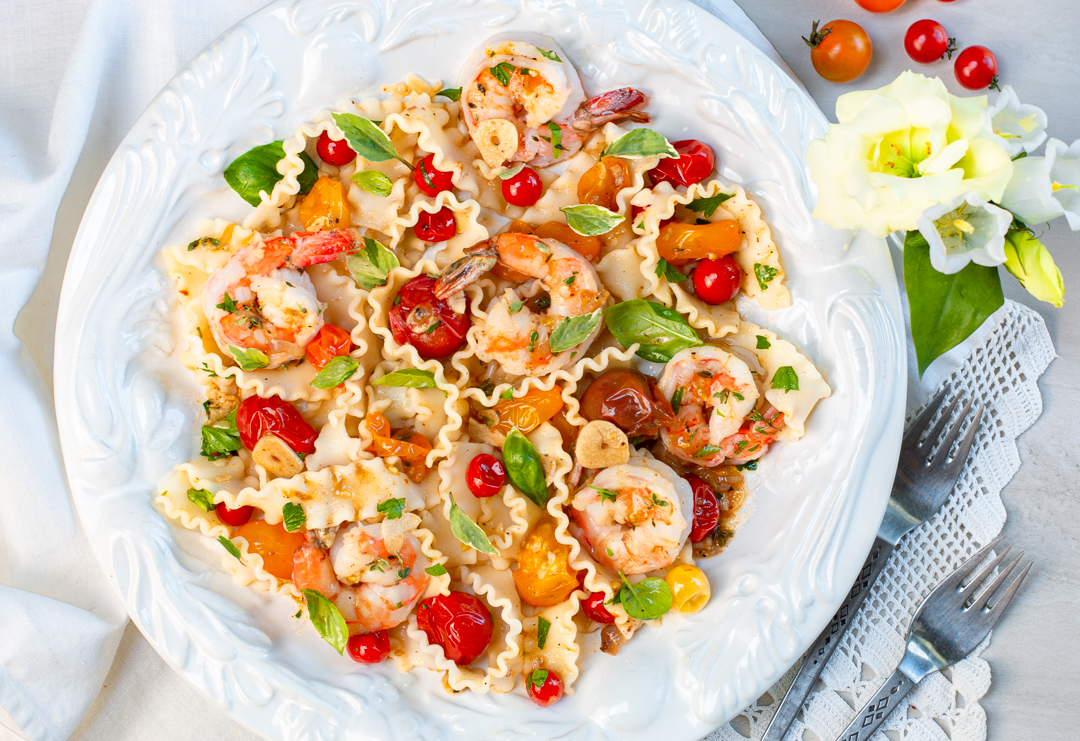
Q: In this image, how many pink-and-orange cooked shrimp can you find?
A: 6